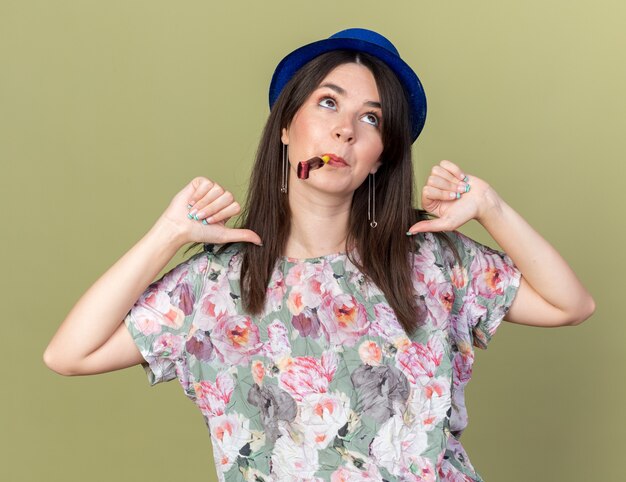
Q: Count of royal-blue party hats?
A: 1